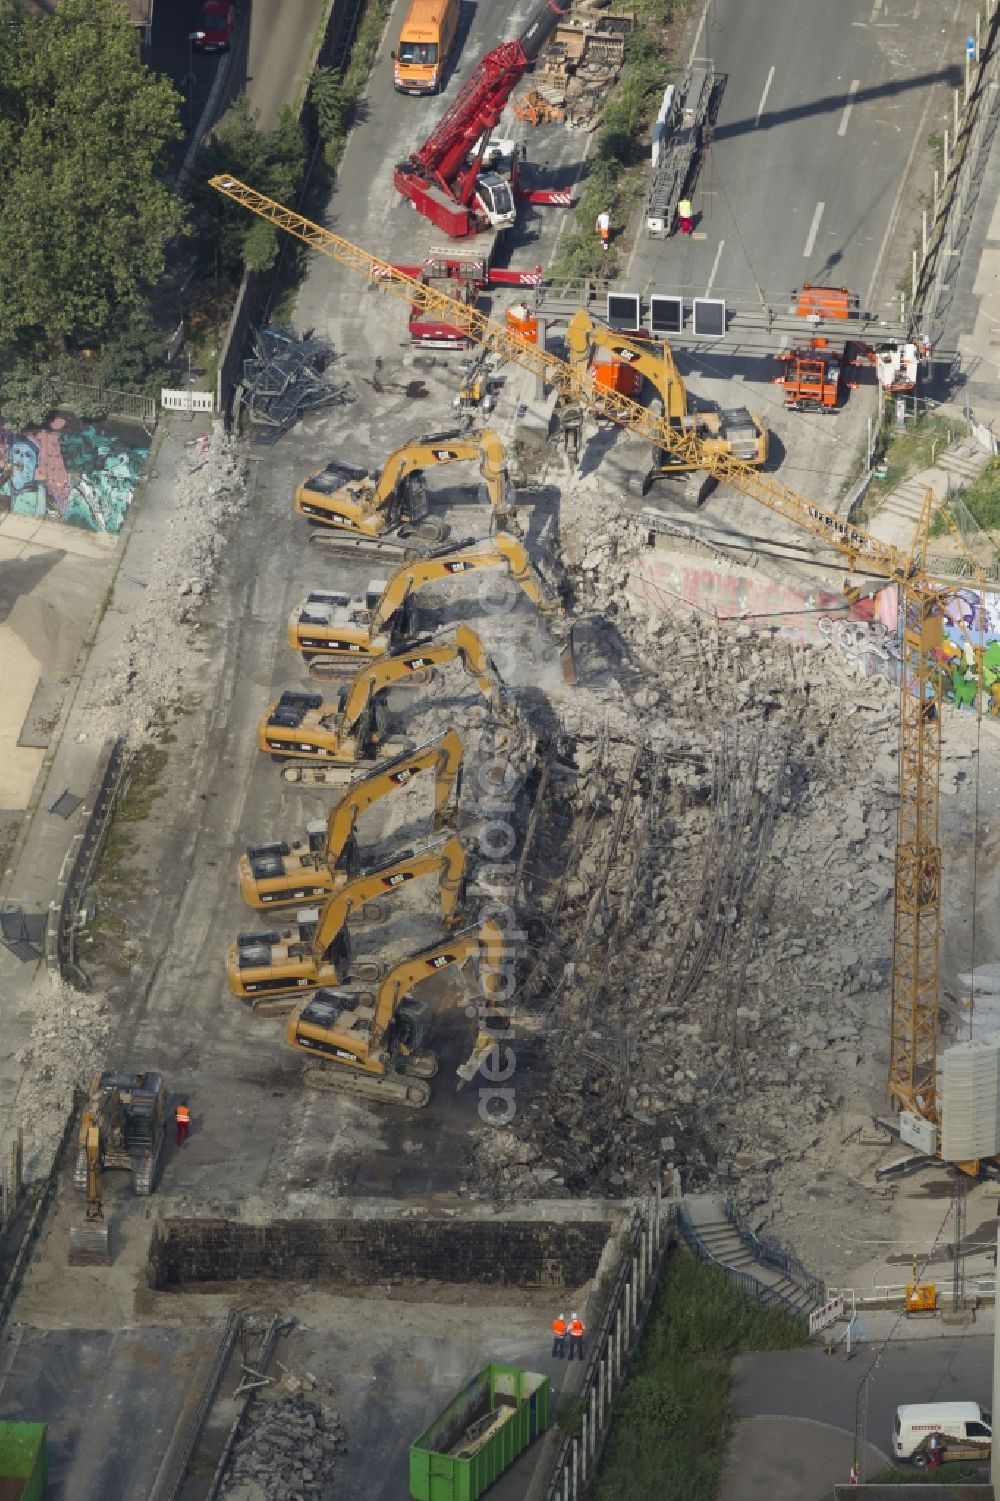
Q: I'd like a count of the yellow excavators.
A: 8